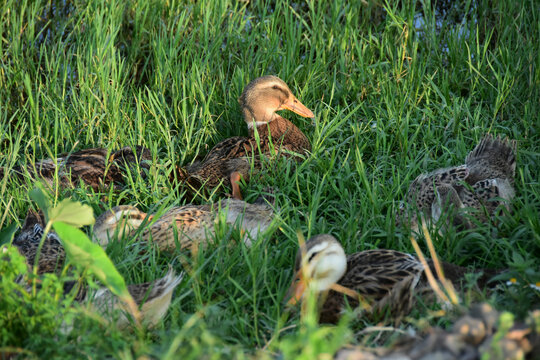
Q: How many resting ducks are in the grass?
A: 7